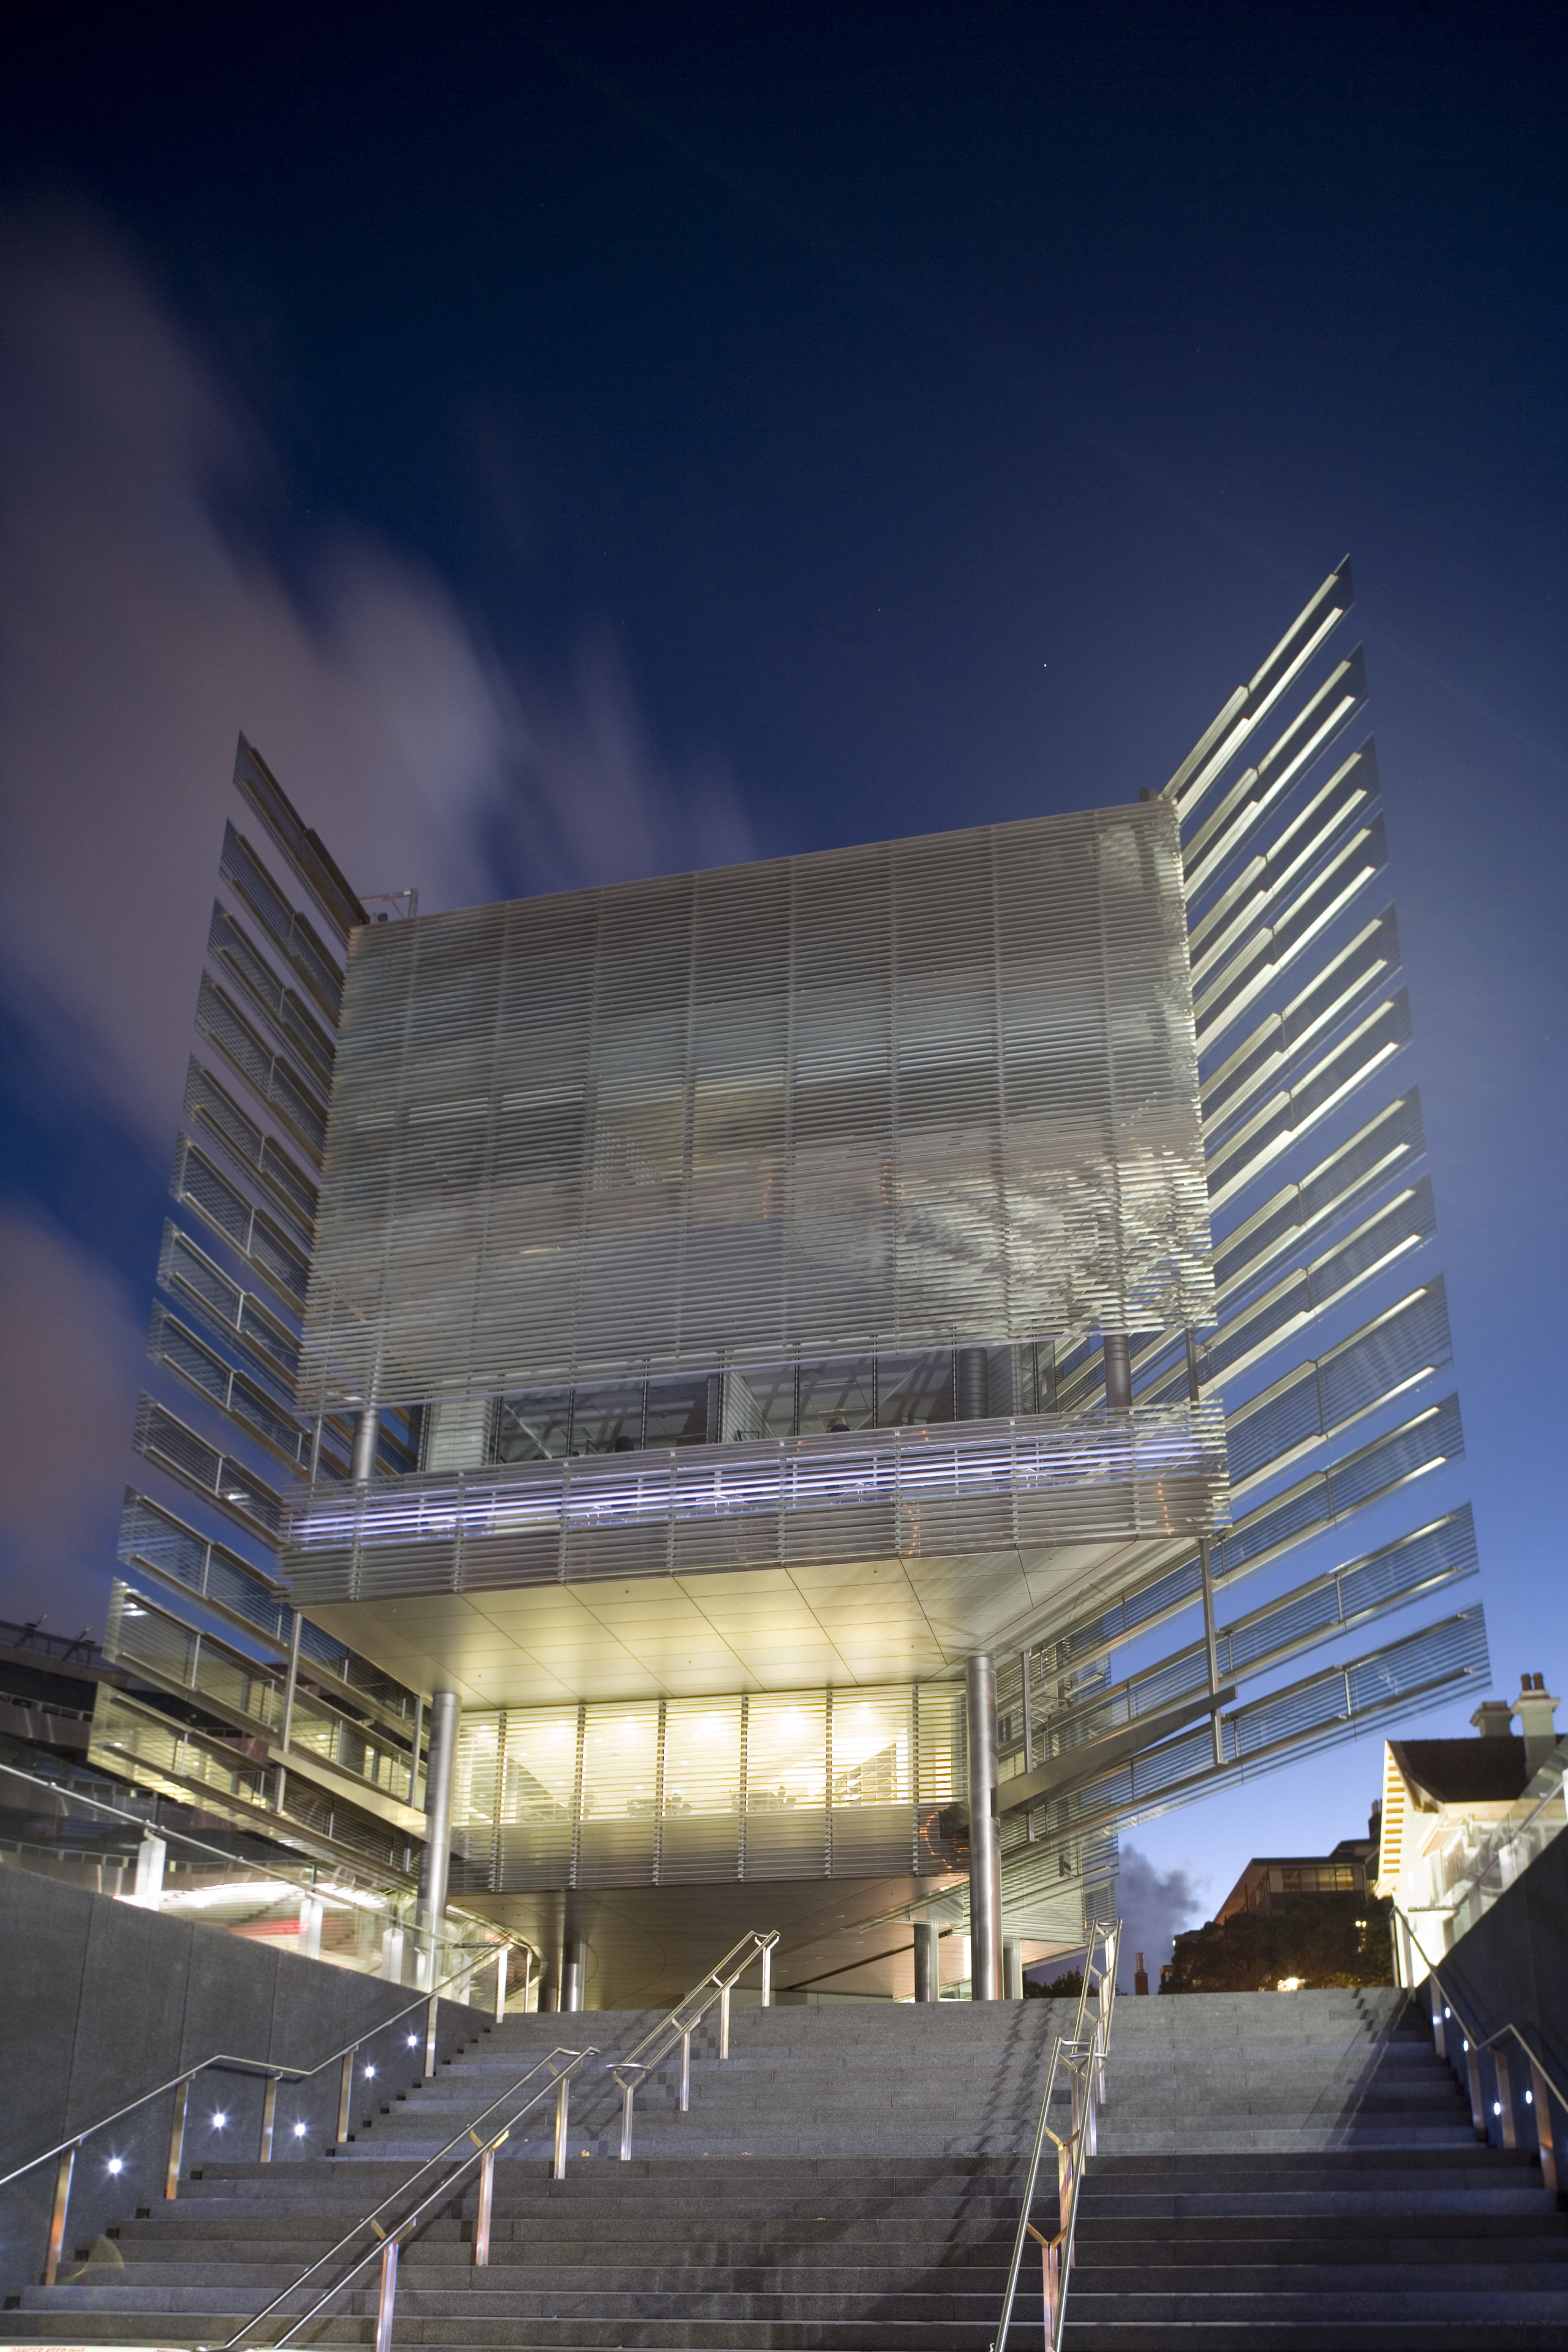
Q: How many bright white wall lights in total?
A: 9